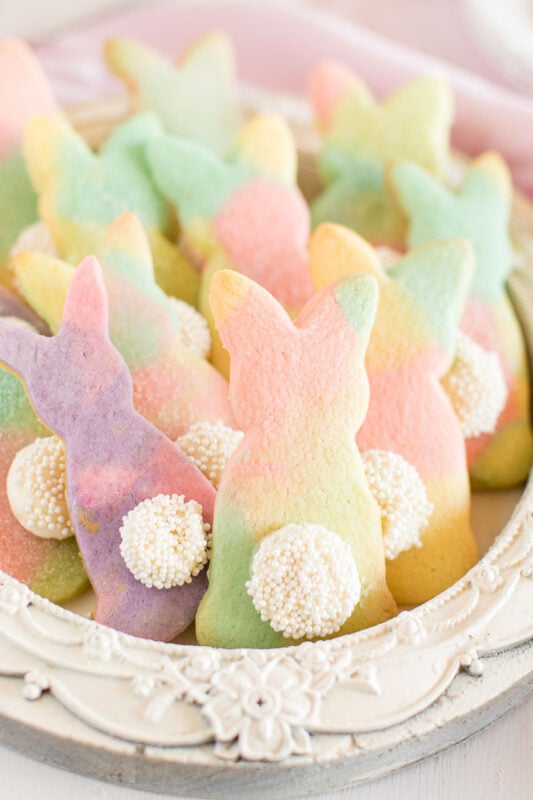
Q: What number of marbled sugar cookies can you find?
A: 11